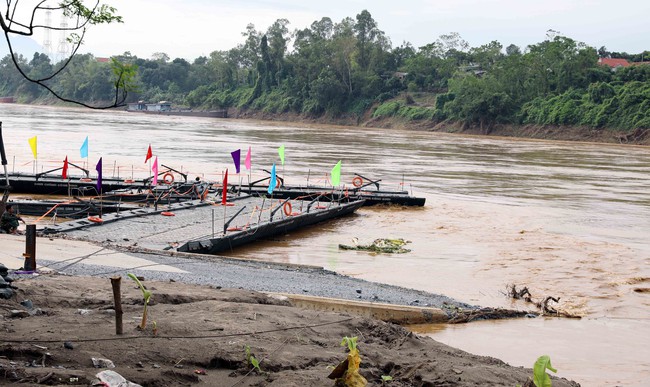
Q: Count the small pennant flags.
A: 12